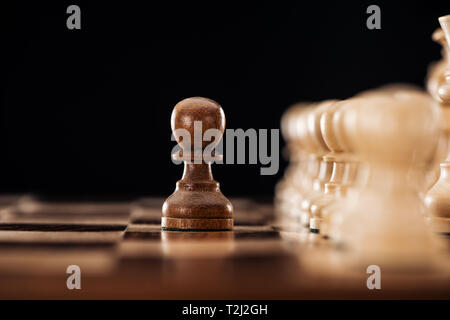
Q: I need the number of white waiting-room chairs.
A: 0